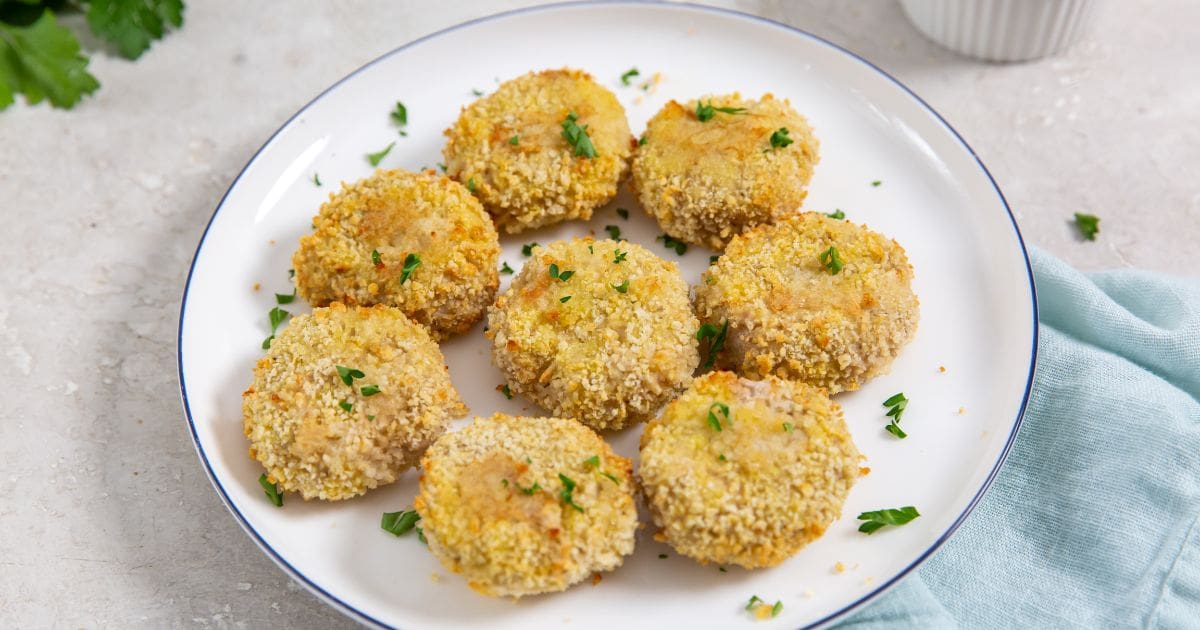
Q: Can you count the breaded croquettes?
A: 8